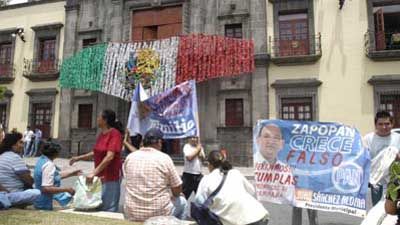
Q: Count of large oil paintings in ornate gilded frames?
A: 0